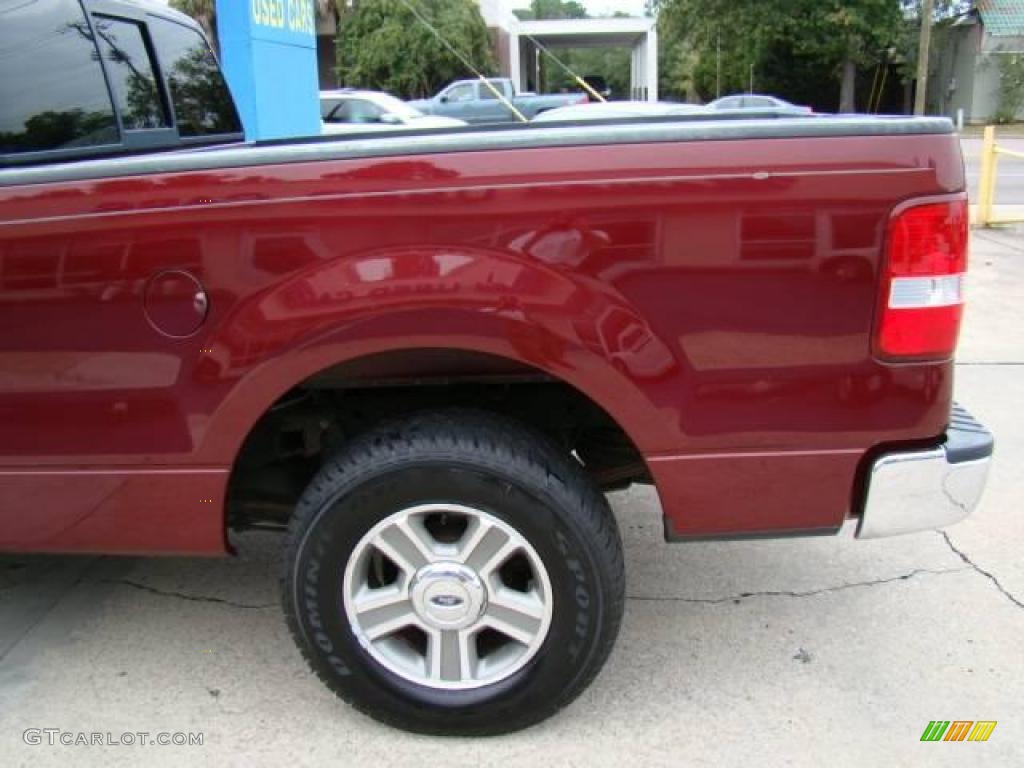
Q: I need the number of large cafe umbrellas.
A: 0